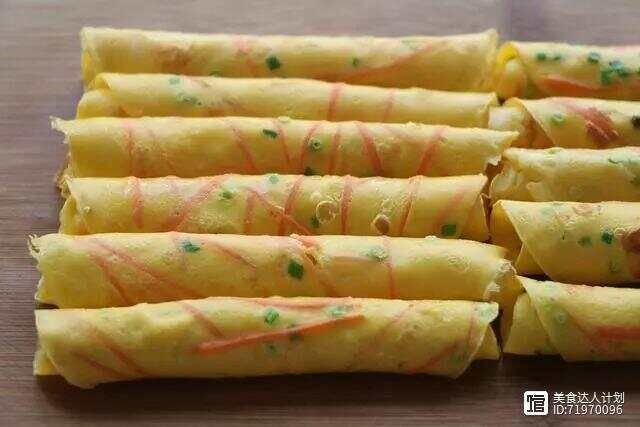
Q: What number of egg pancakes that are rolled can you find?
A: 11